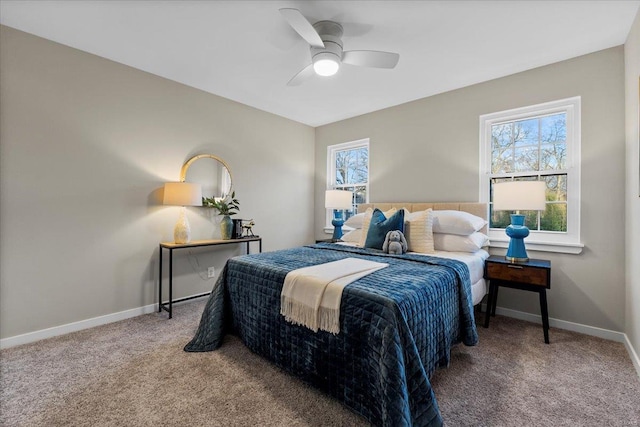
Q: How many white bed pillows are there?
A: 4